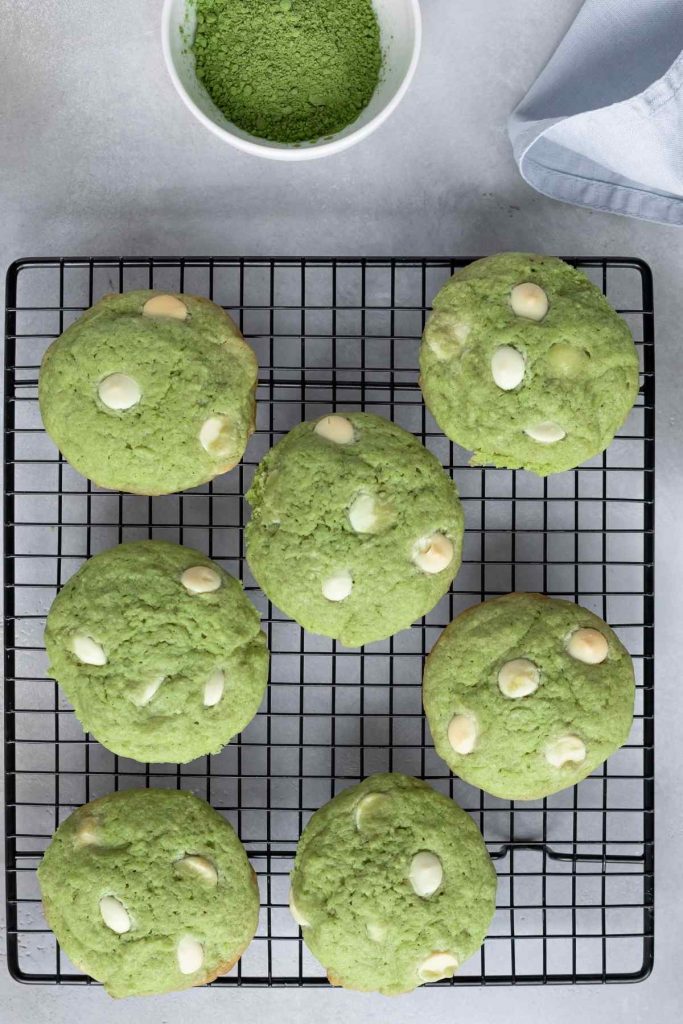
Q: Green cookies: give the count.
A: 7